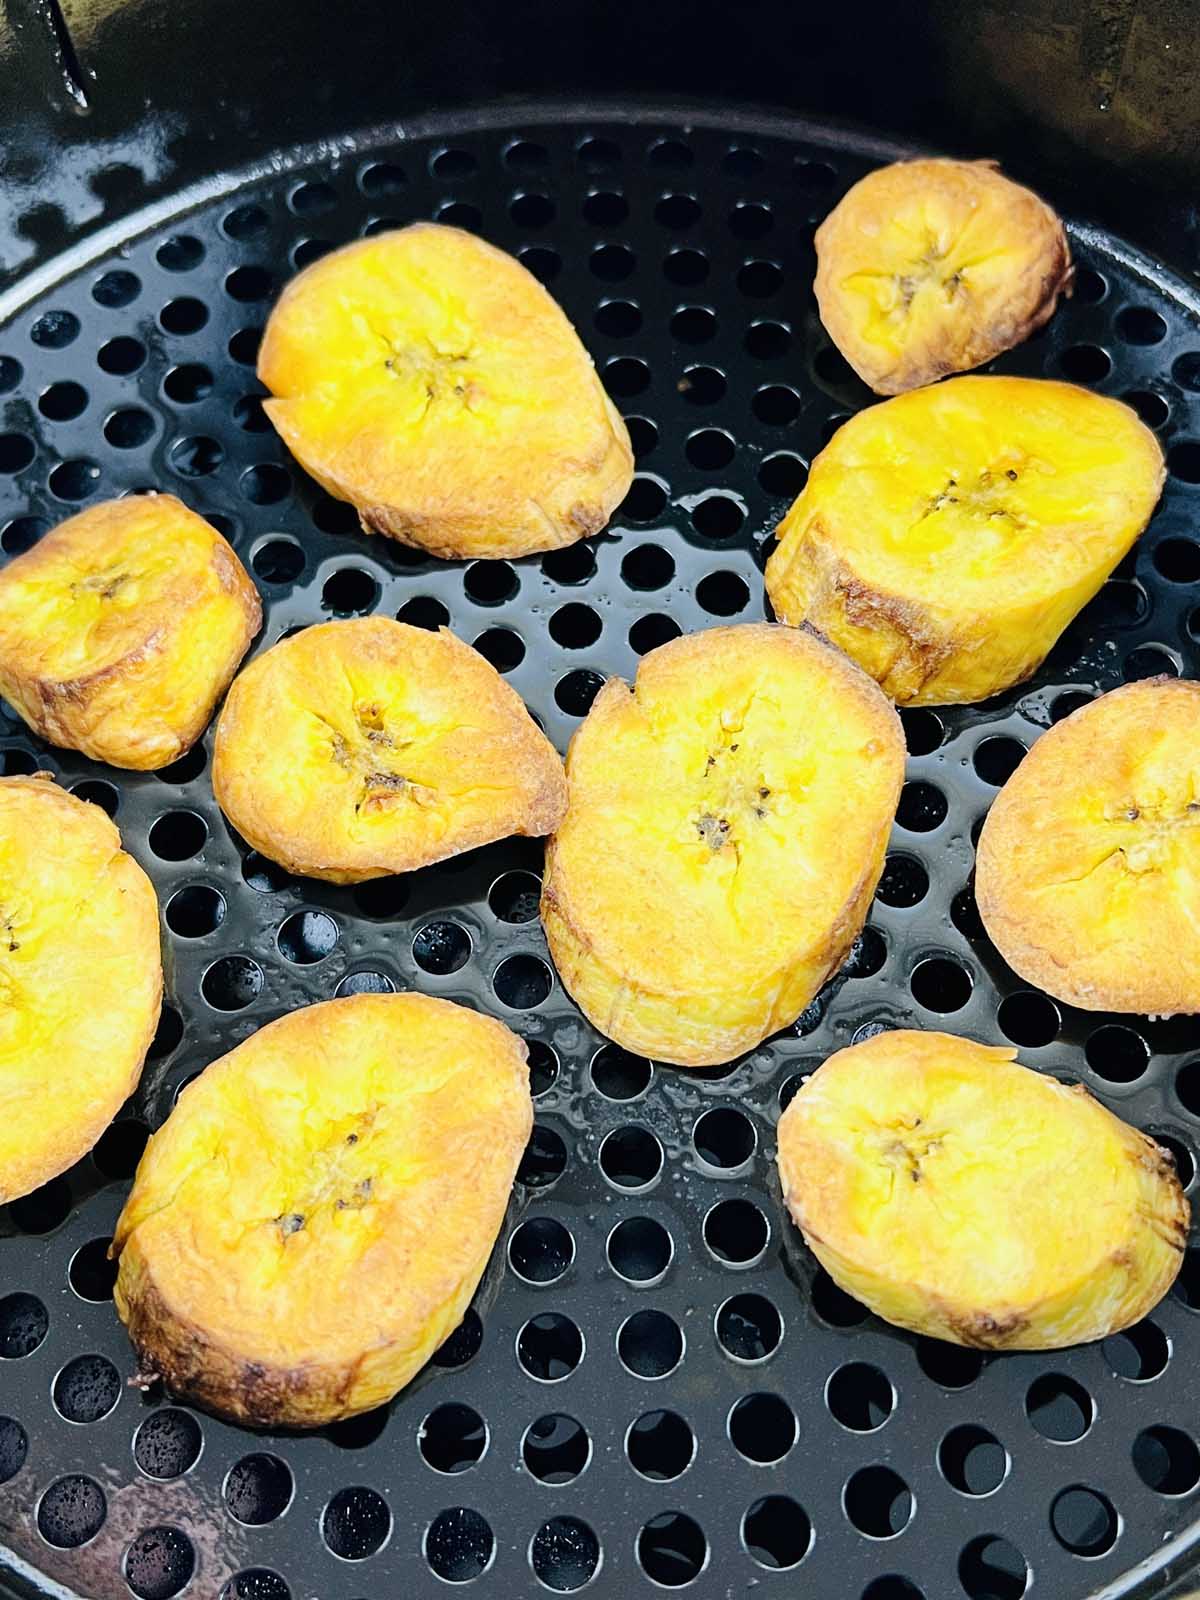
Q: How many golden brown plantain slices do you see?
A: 10